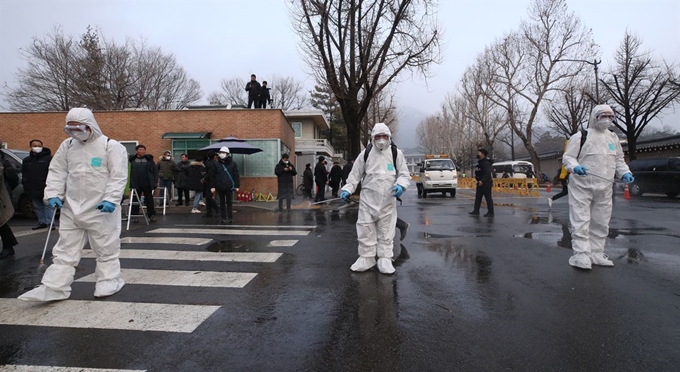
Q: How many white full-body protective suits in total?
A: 3